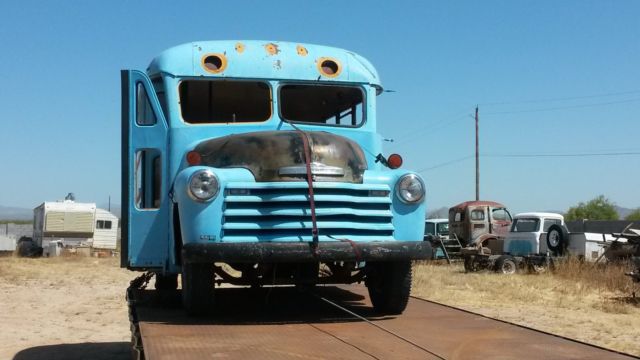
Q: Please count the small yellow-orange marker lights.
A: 3